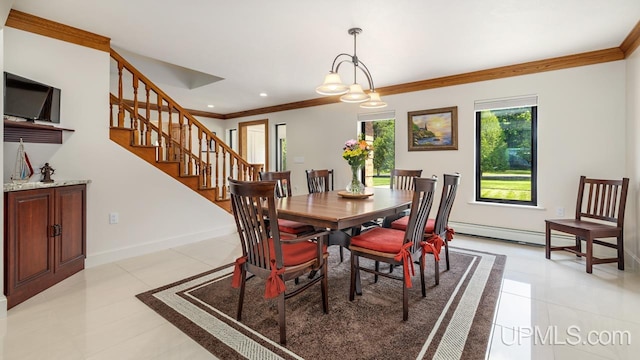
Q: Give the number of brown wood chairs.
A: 7